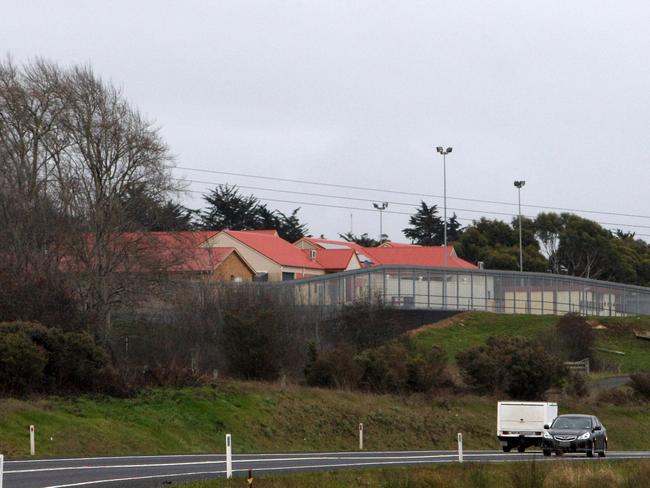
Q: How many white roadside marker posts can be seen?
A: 5